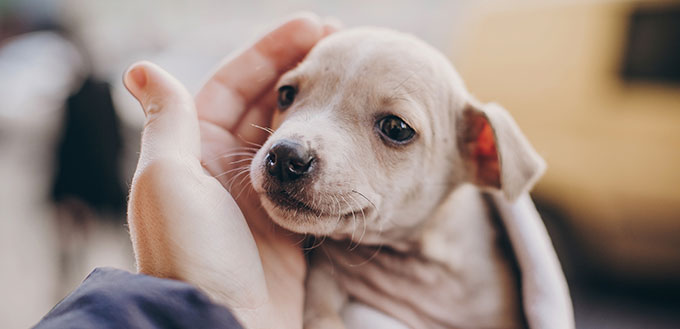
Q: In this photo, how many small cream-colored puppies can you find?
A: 1